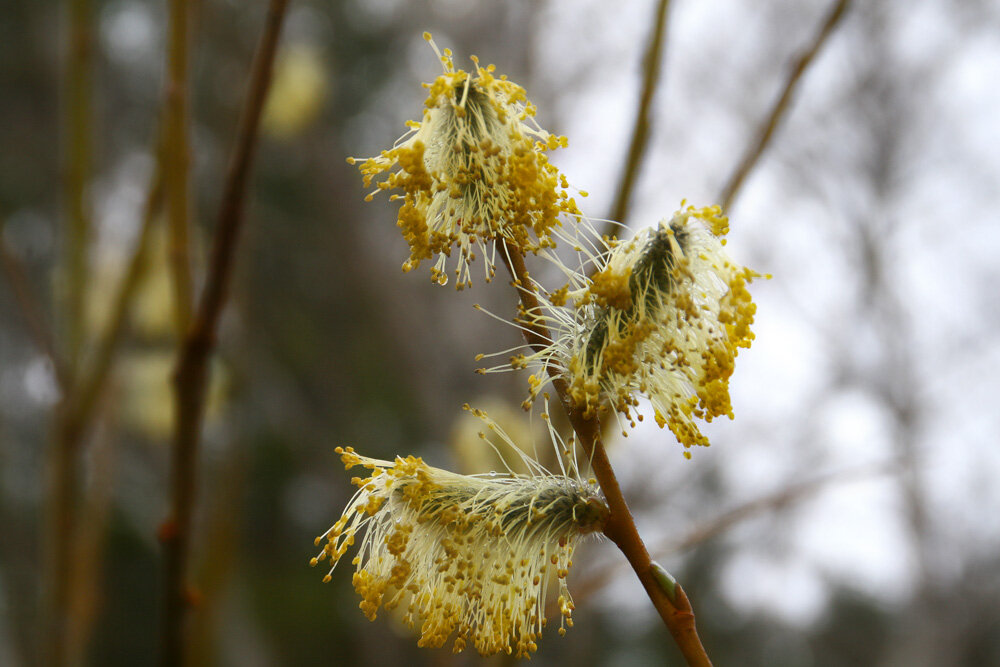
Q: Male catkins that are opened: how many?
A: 3